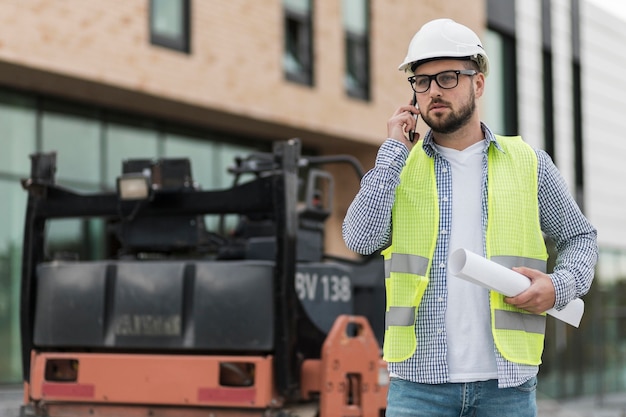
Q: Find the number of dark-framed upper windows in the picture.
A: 3